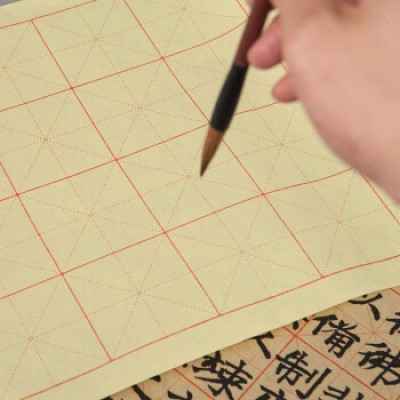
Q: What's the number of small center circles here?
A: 12